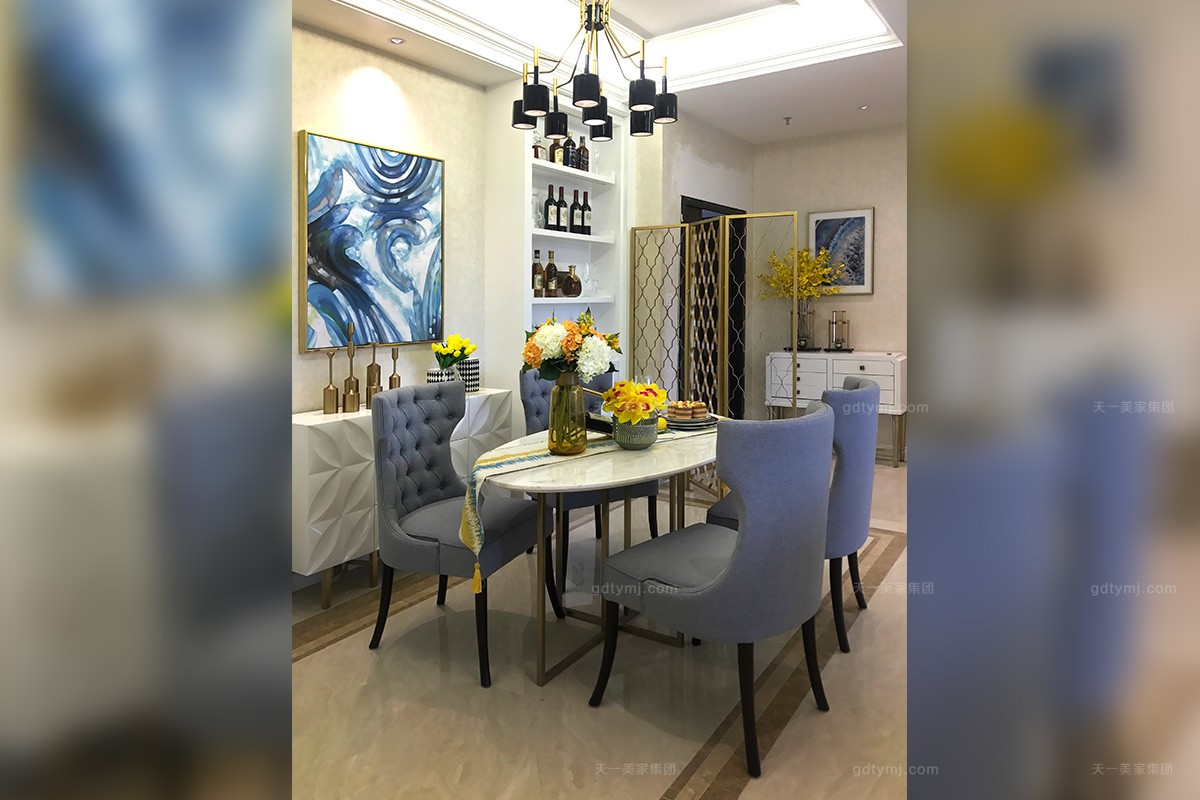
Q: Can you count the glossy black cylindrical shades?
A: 9